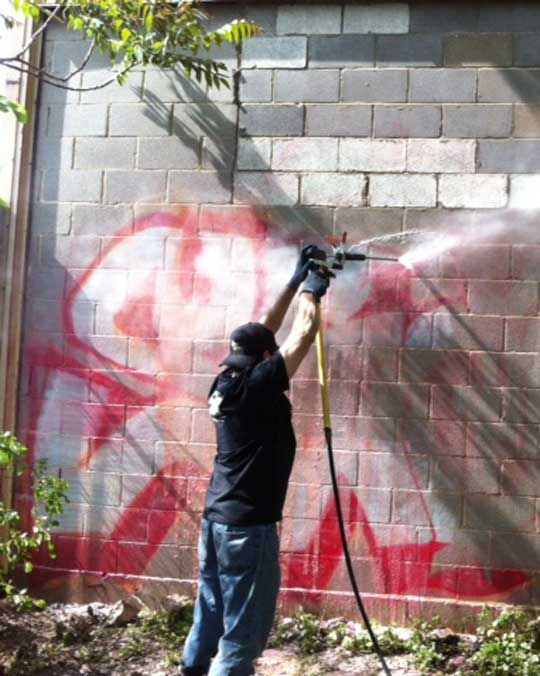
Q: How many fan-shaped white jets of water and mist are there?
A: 1